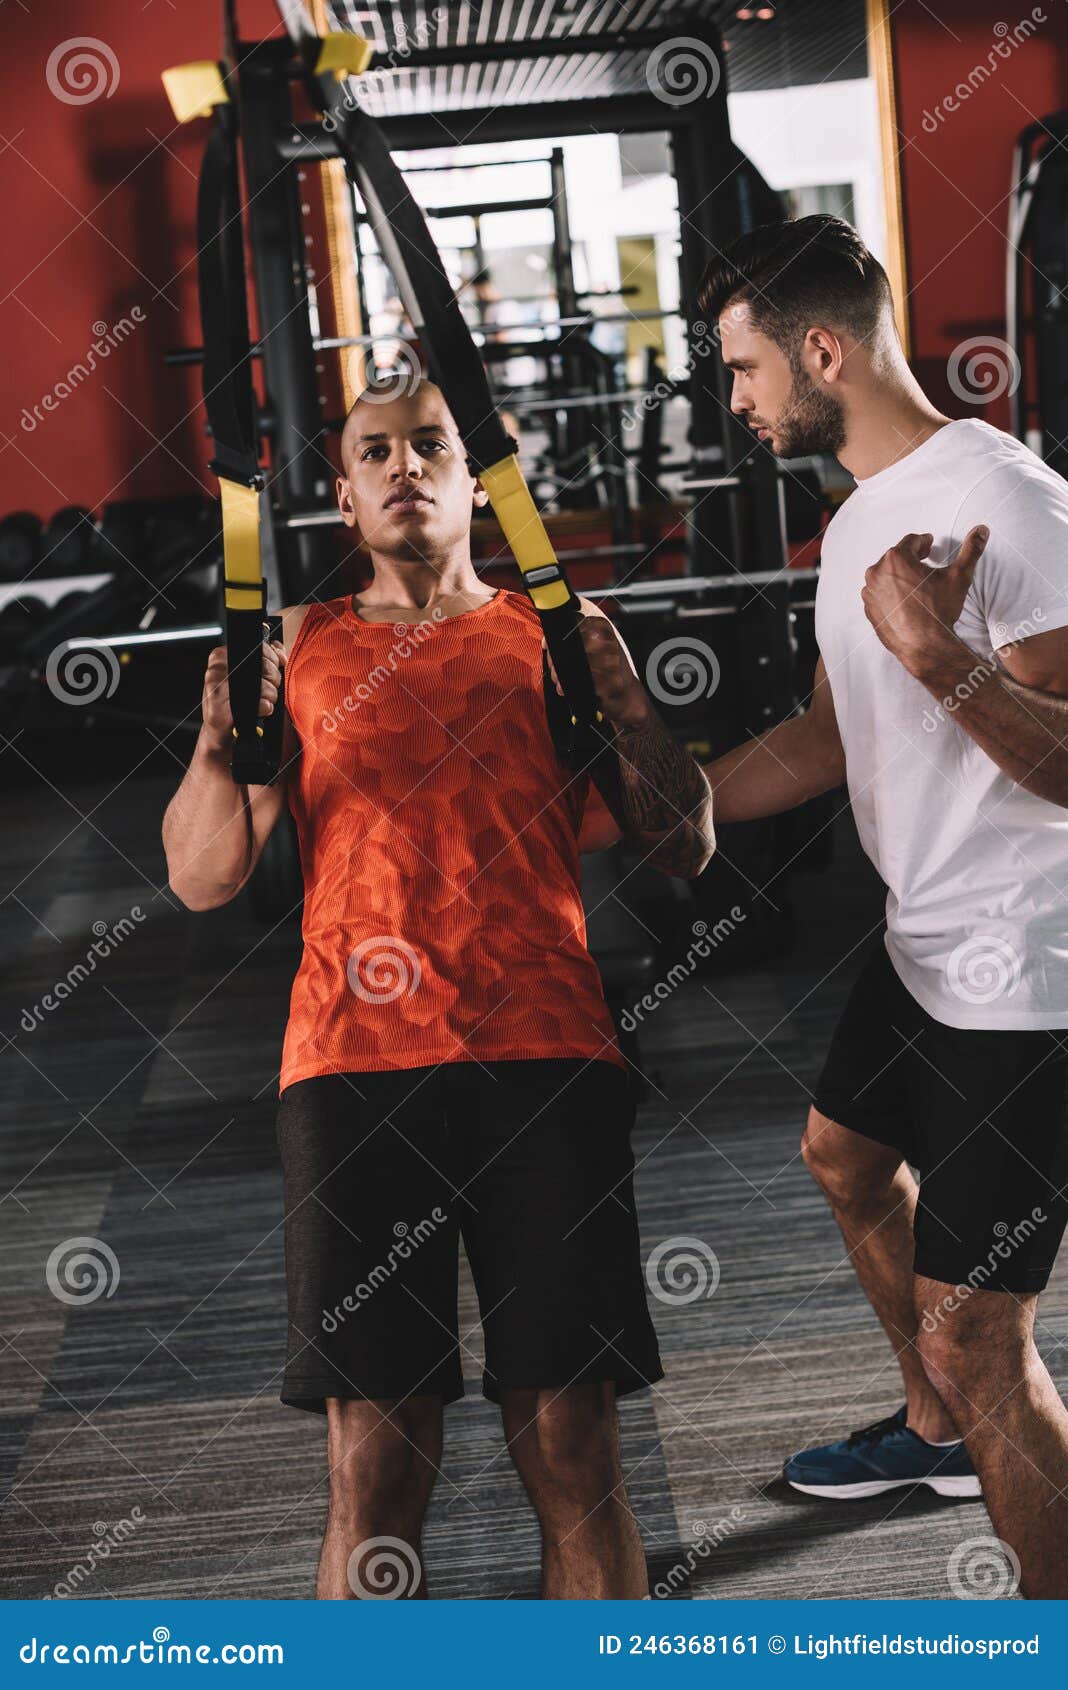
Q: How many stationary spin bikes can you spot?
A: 0